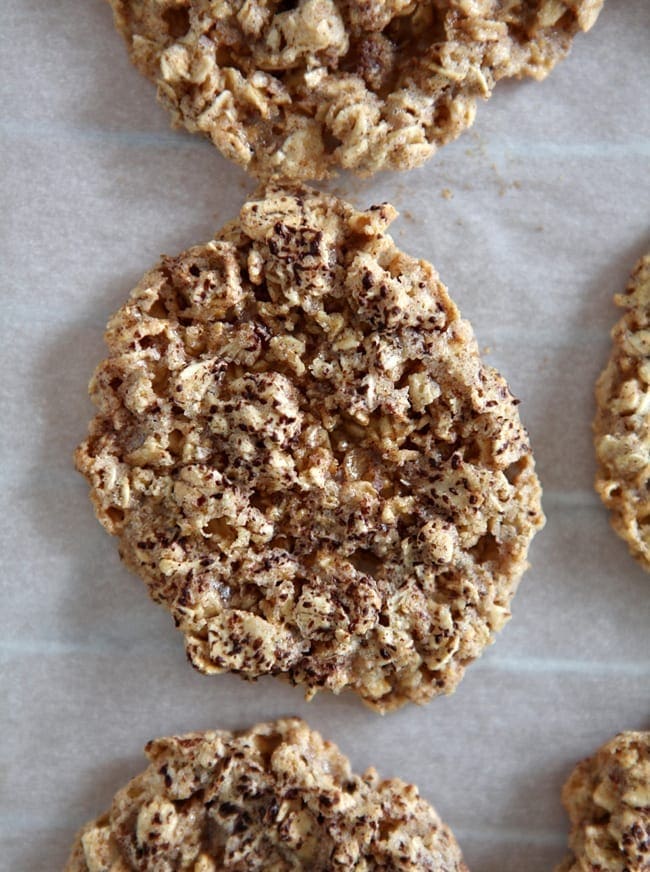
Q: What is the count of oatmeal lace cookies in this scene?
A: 5